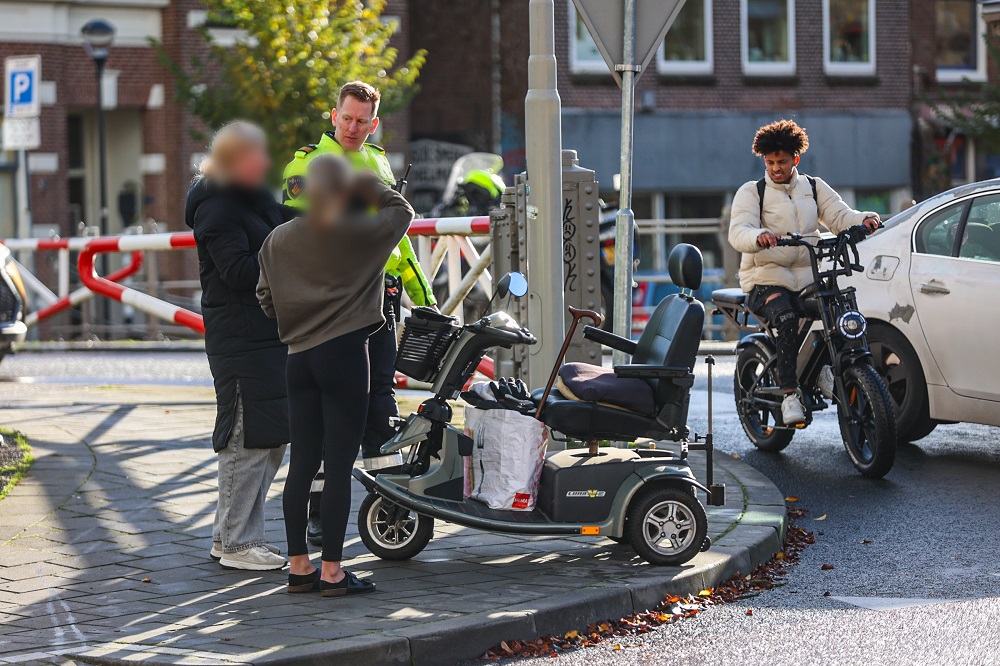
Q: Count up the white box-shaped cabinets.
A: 0